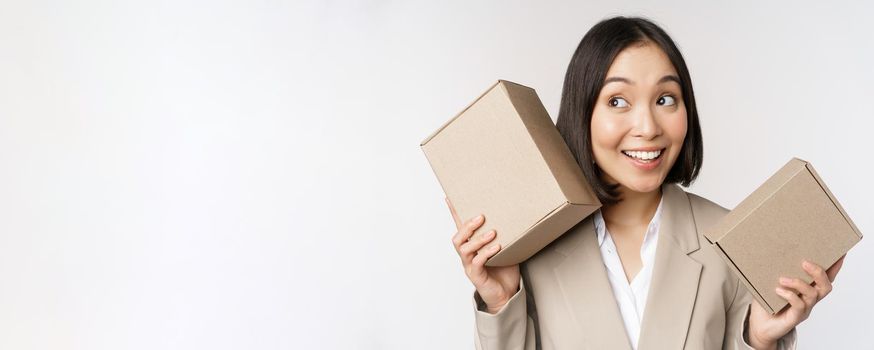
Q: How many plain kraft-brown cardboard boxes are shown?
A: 2